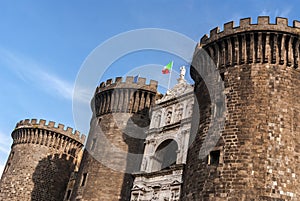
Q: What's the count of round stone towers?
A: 3